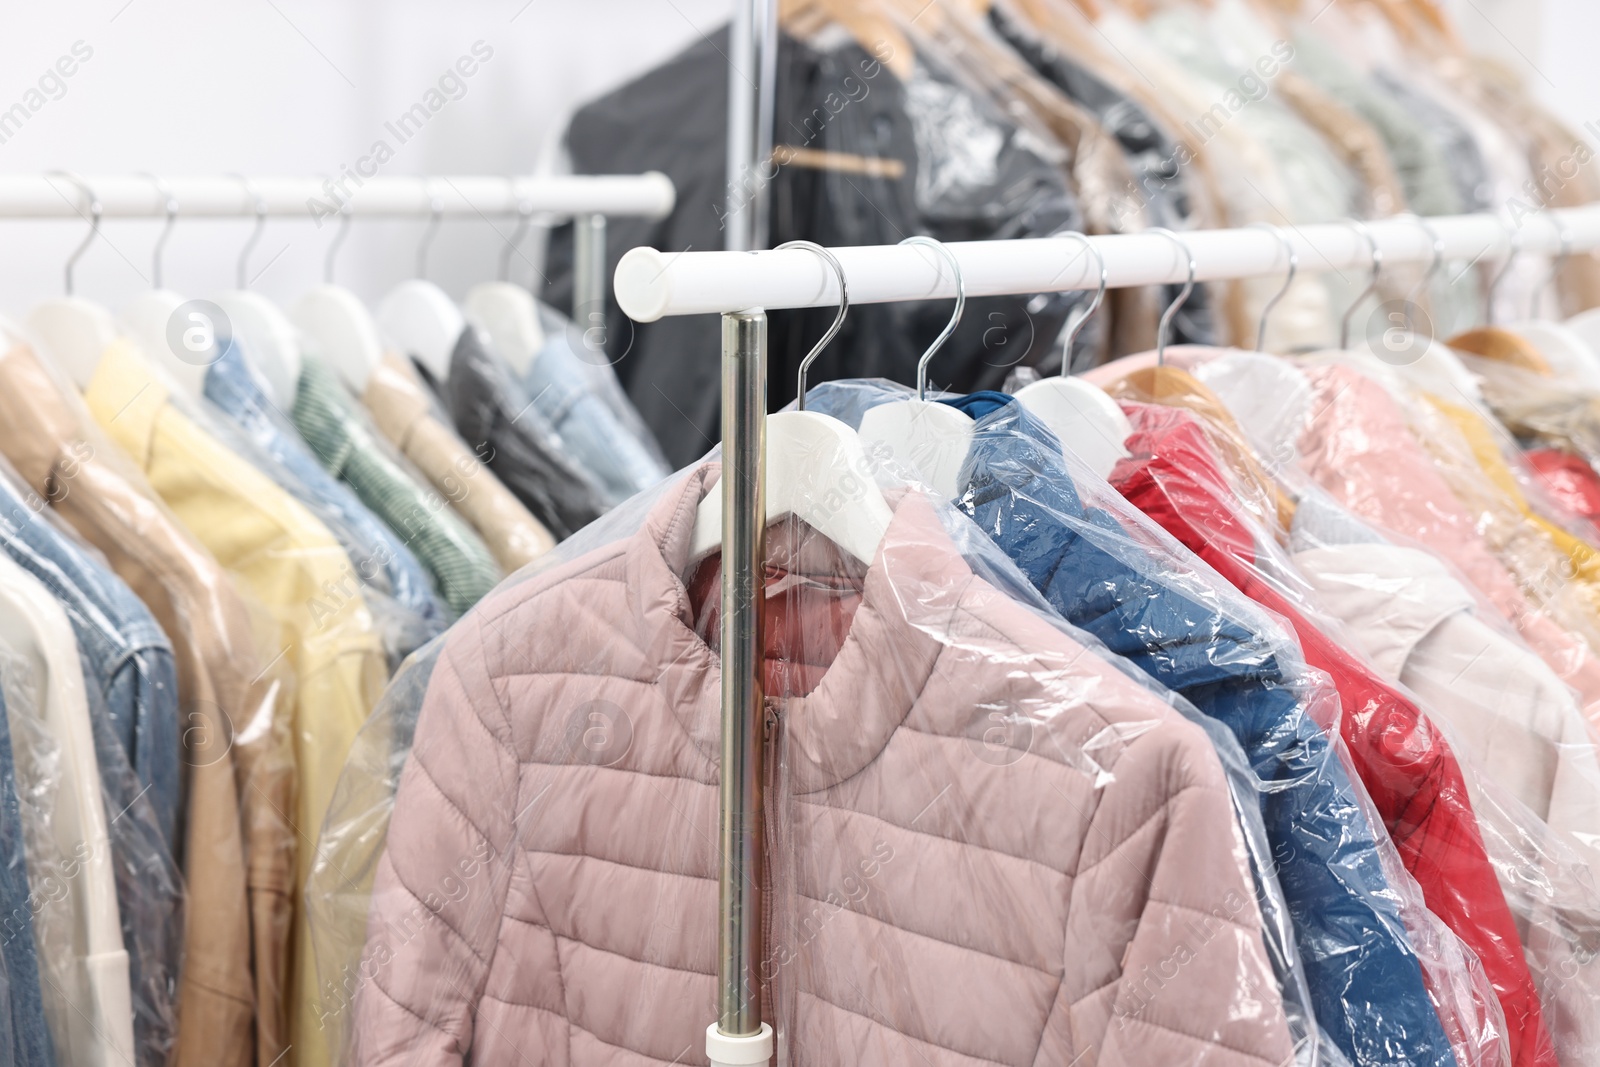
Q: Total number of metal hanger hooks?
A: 15